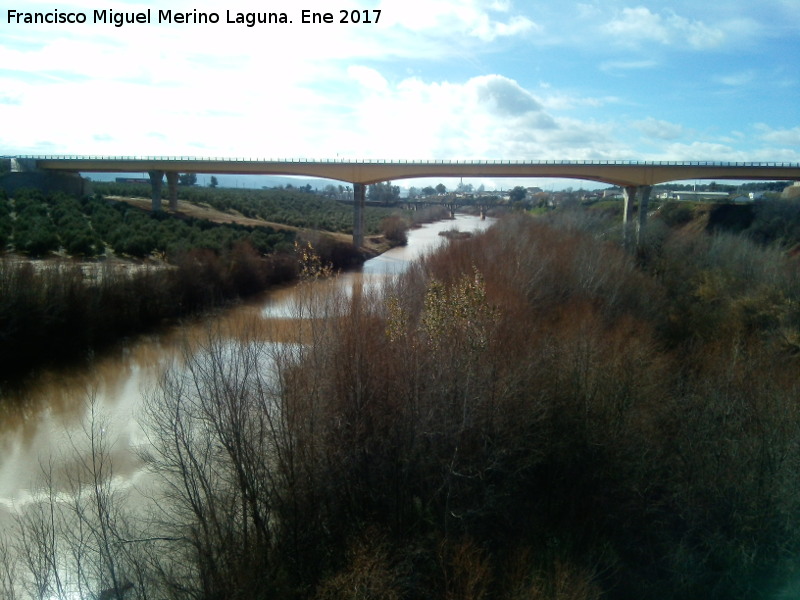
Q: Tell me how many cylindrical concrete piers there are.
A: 5